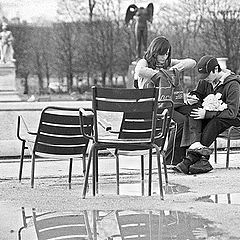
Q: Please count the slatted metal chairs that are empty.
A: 3